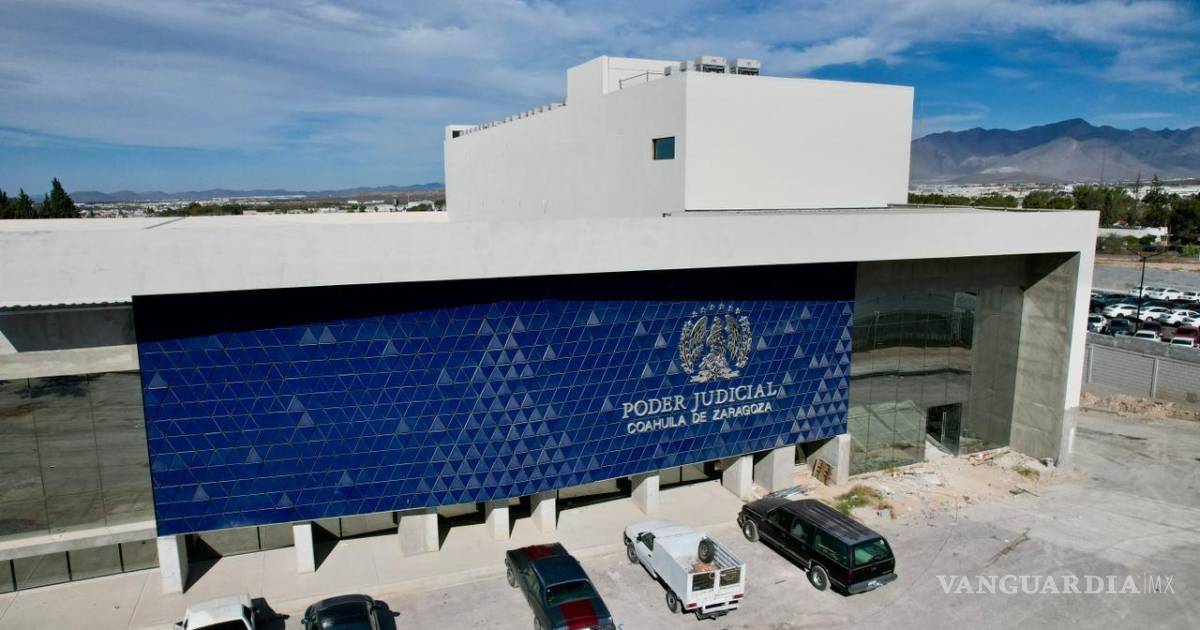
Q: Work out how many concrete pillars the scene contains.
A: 9